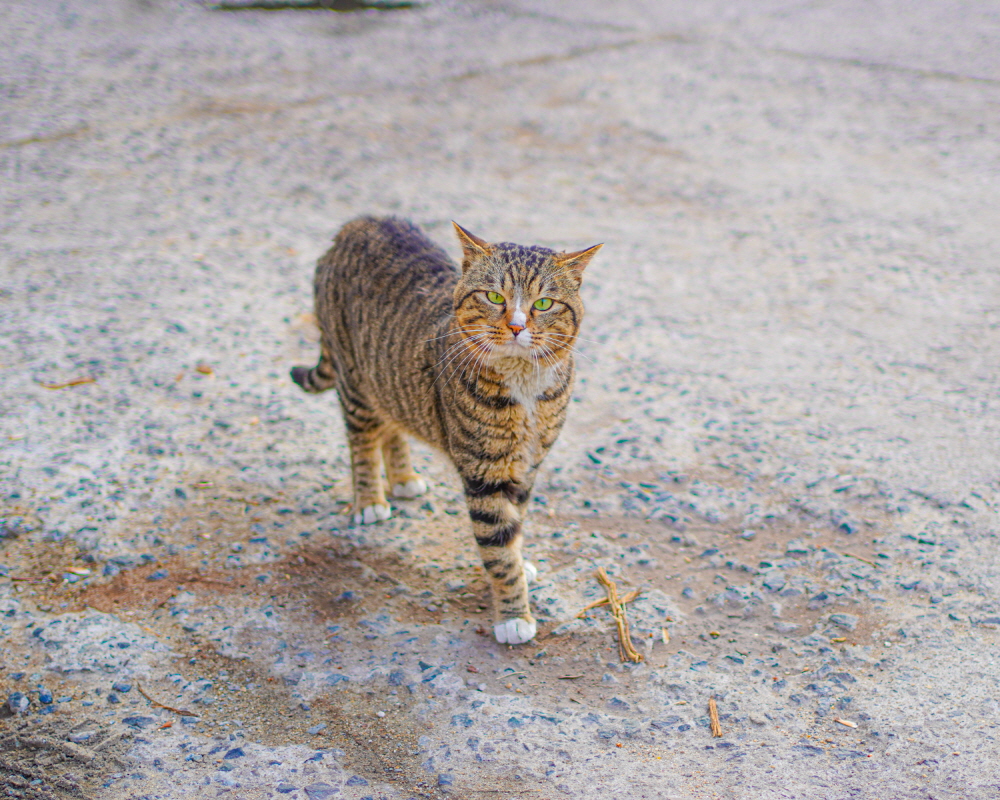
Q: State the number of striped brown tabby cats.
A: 1